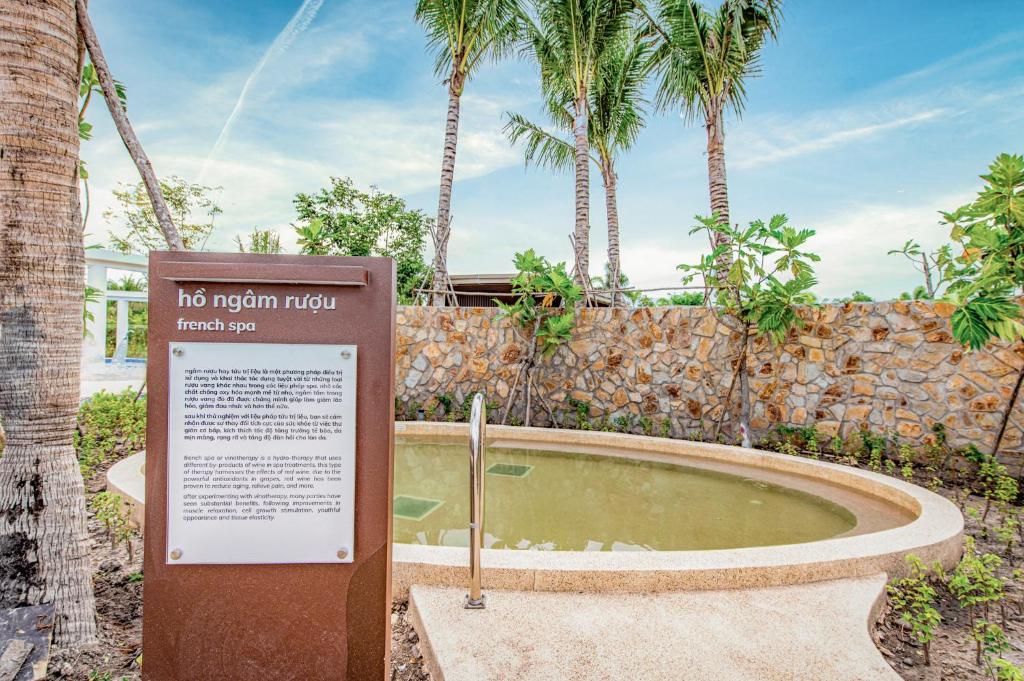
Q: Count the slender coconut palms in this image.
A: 4